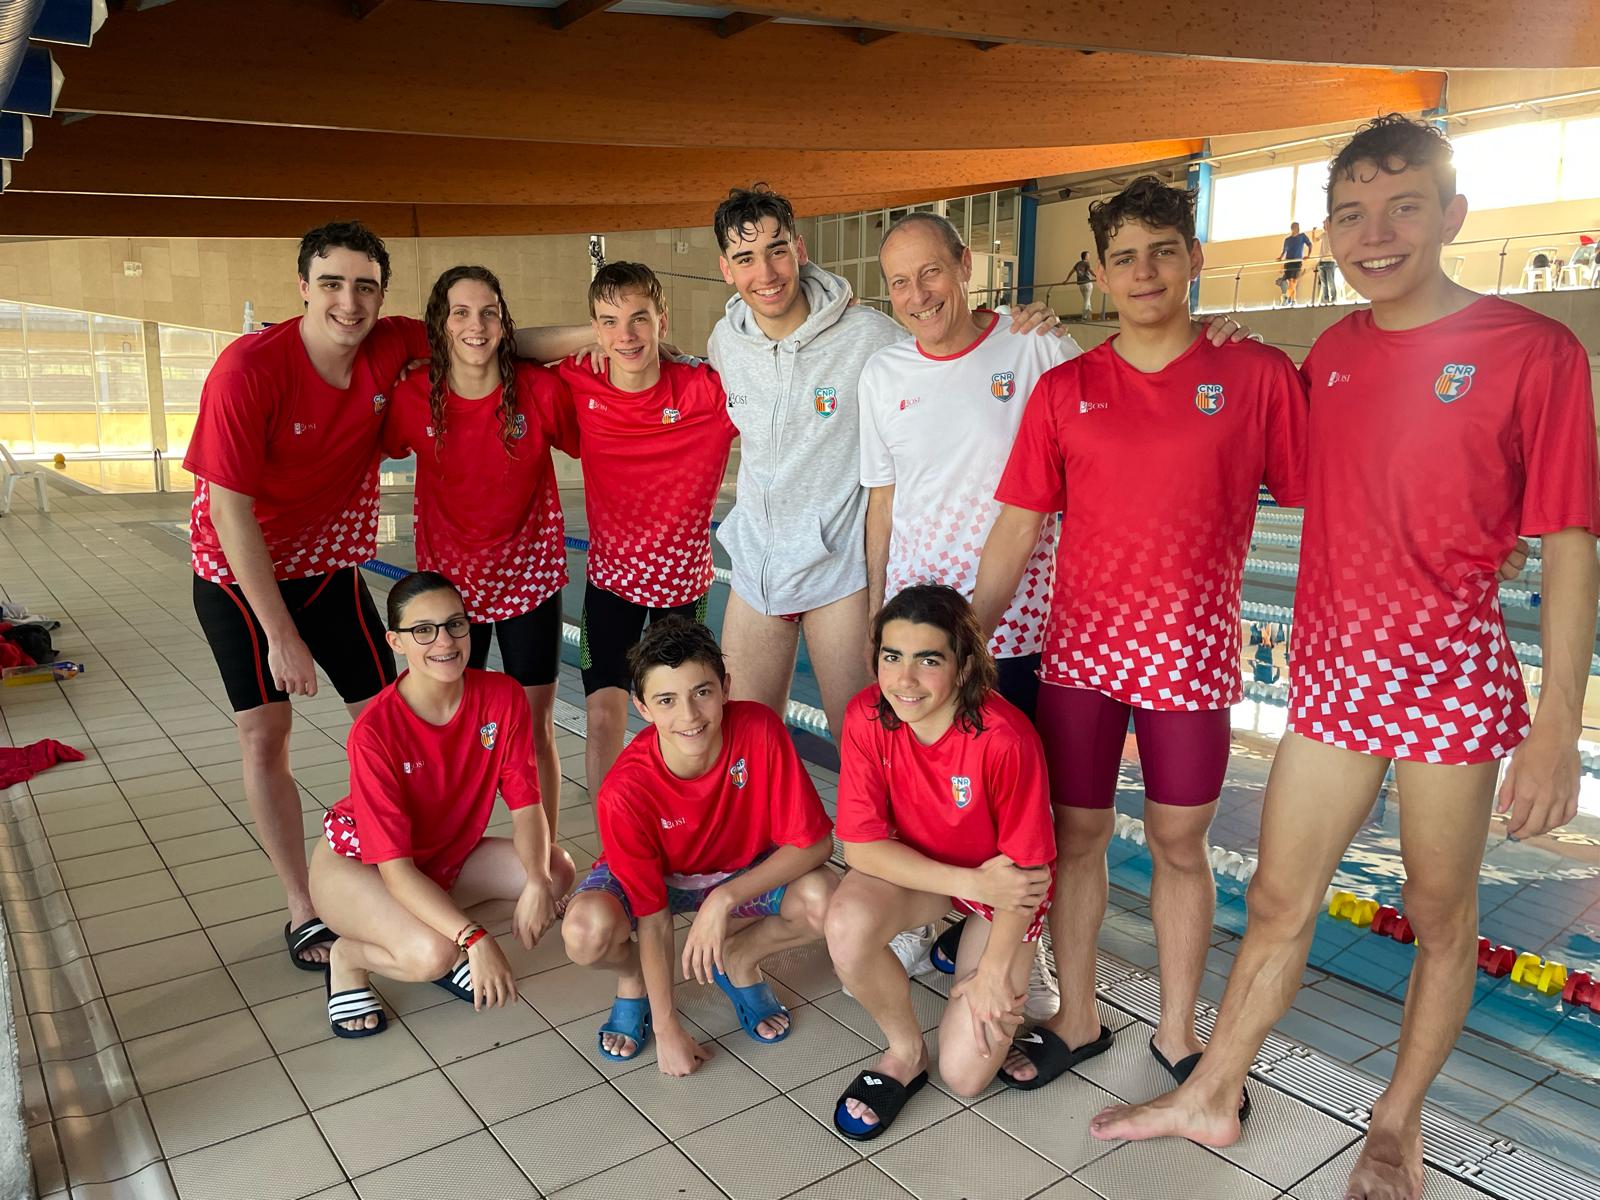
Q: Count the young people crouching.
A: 3